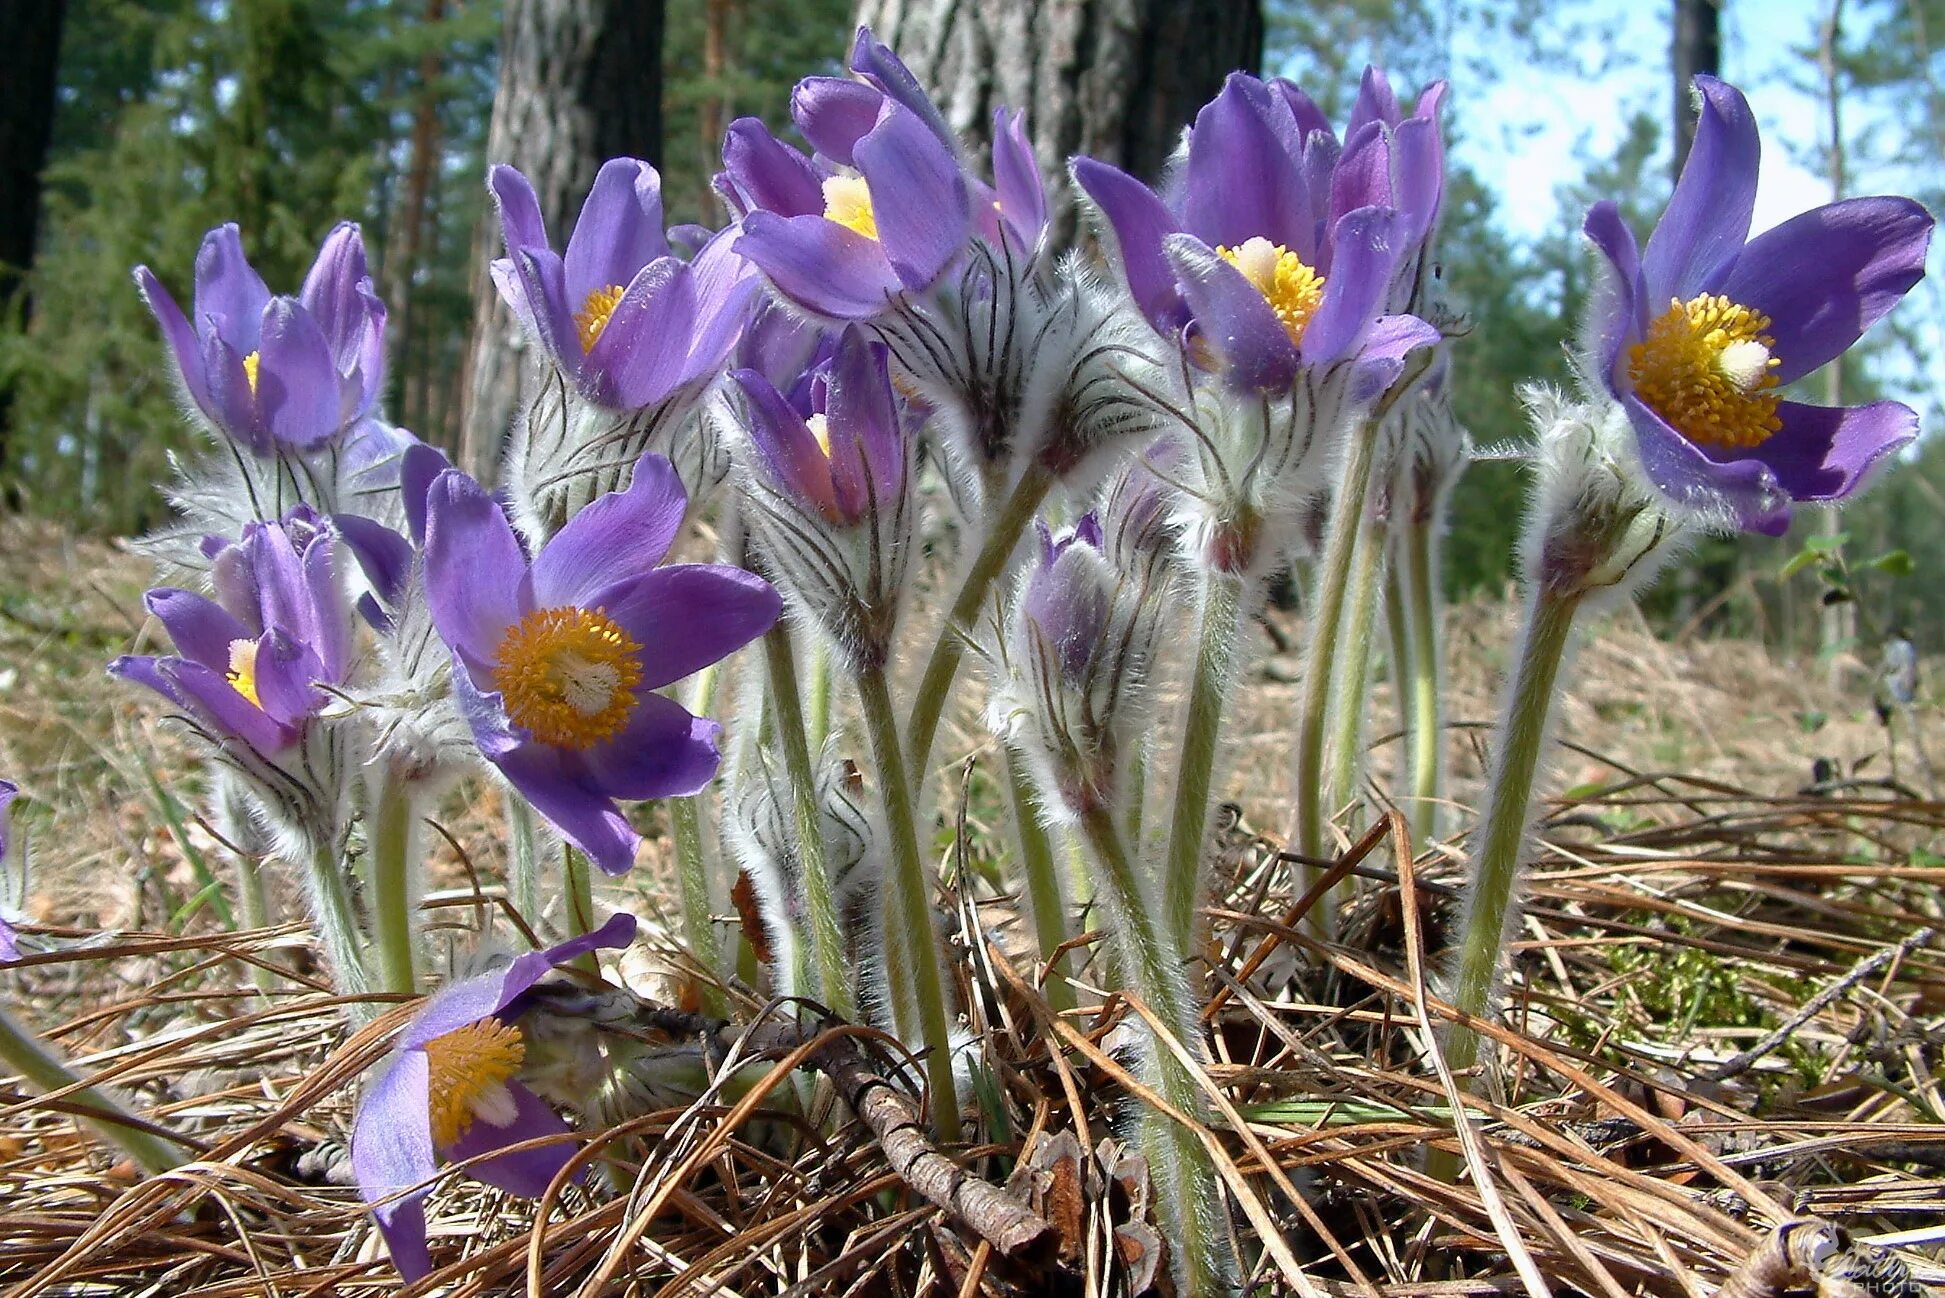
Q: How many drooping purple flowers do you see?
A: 1